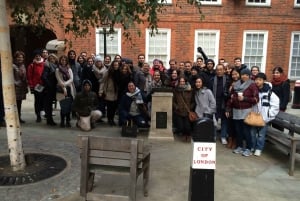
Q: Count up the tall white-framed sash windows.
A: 5